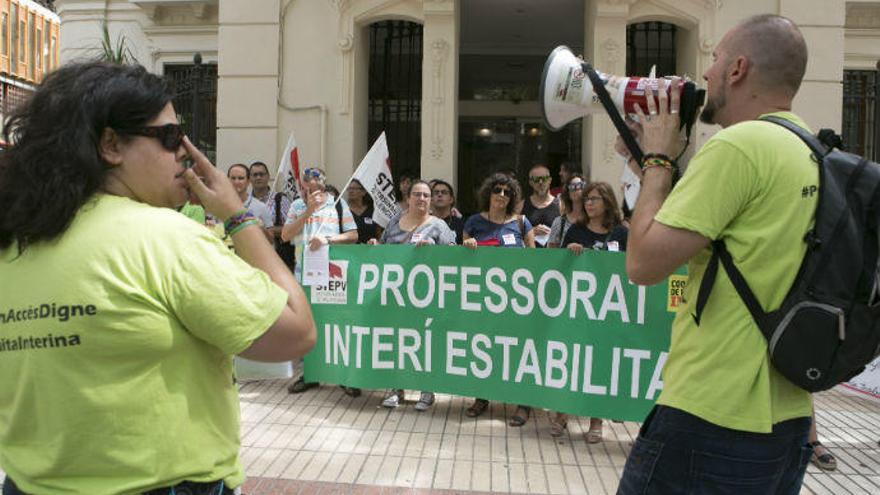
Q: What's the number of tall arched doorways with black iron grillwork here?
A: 2